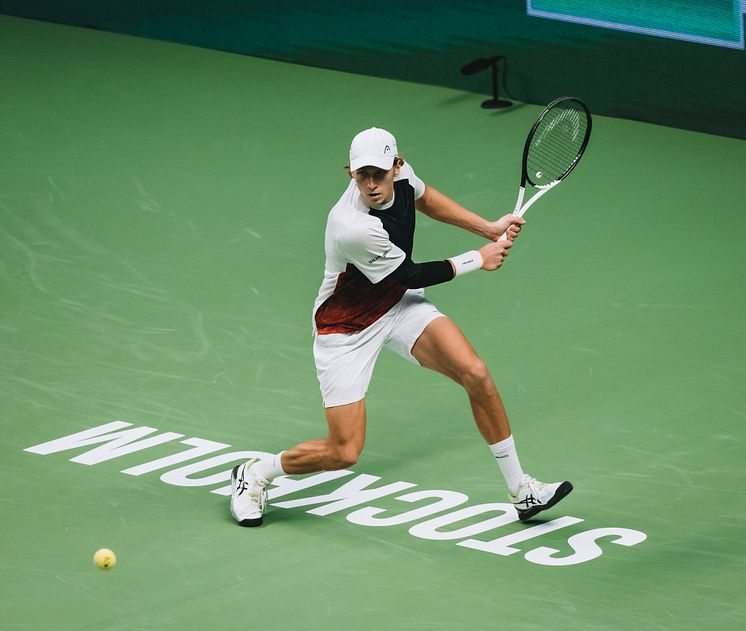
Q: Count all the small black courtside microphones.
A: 1